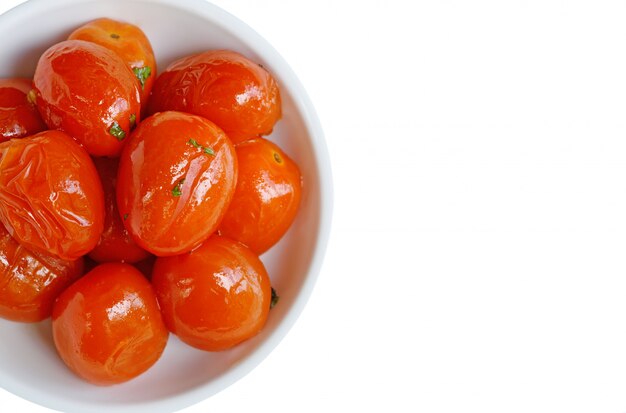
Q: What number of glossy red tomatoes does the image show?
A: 11